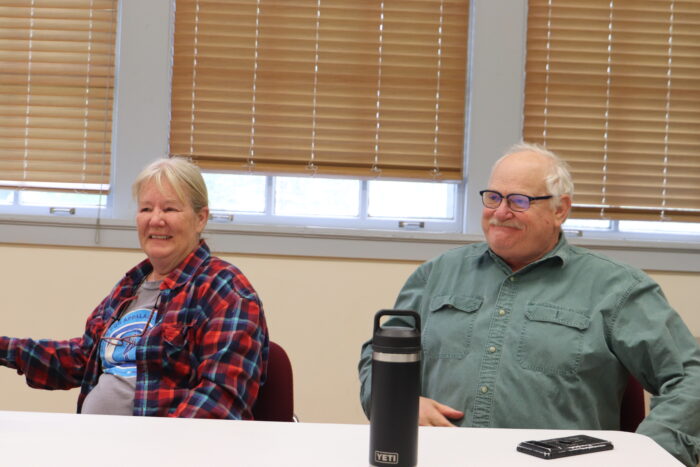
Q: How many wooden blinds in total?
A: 3